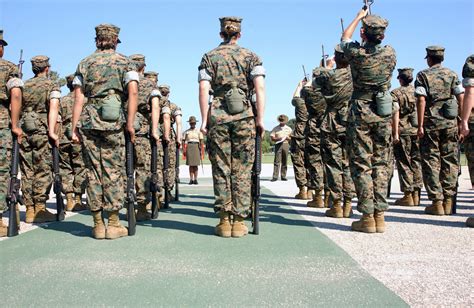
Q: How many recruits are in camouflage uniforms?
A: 15